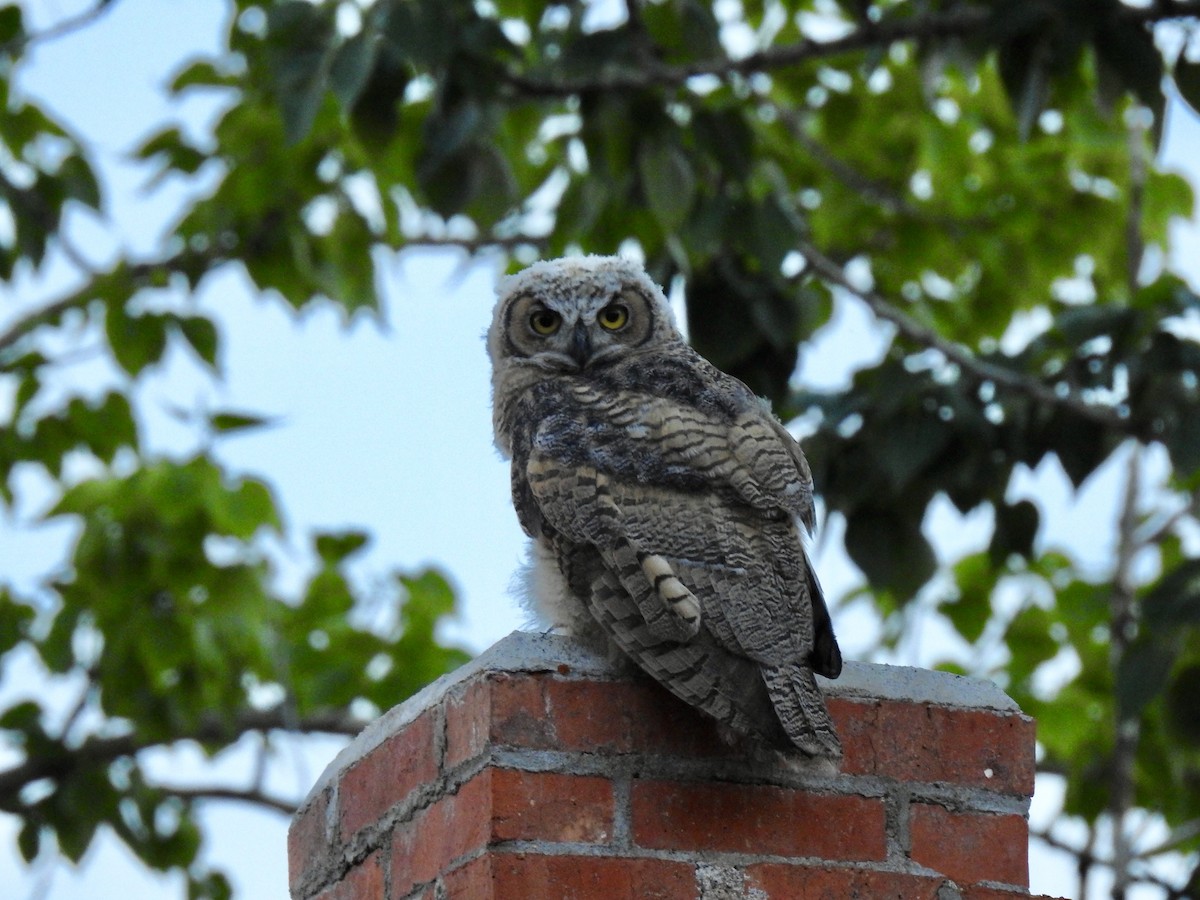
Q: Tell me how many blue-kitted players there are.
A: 0